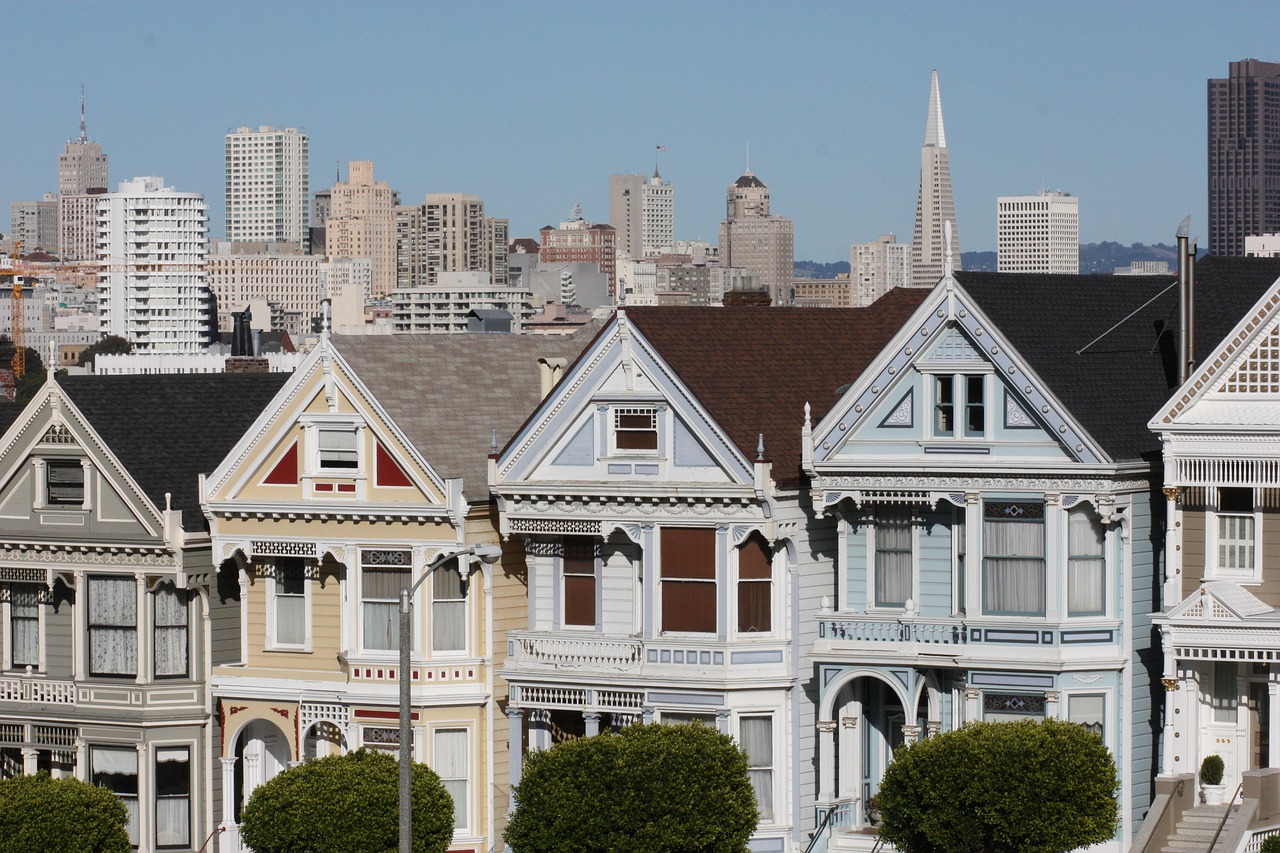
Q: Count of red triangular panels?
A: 2